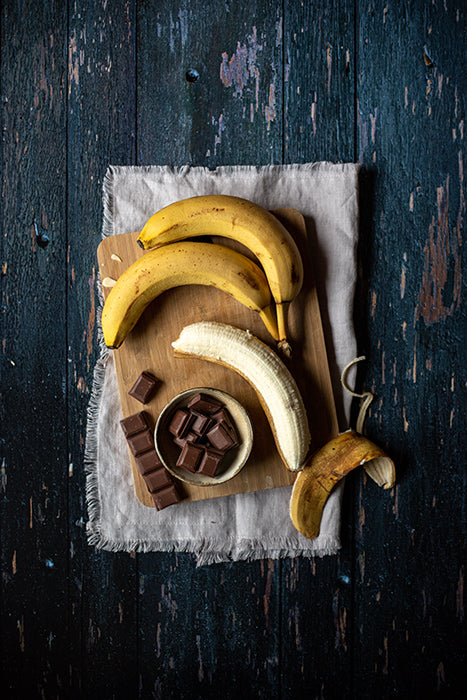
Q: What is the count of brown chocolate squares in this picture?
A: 14